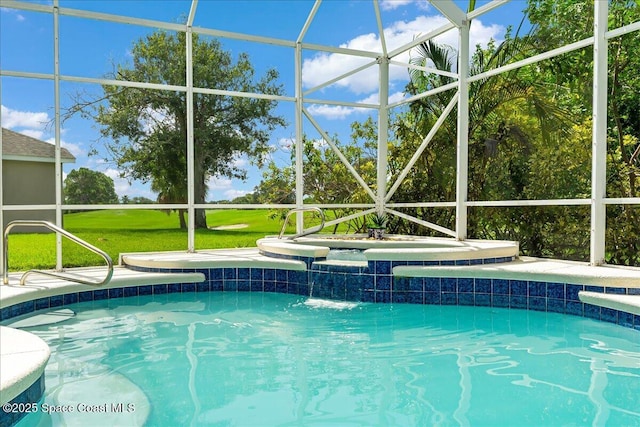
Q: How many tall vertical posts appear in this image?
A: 6